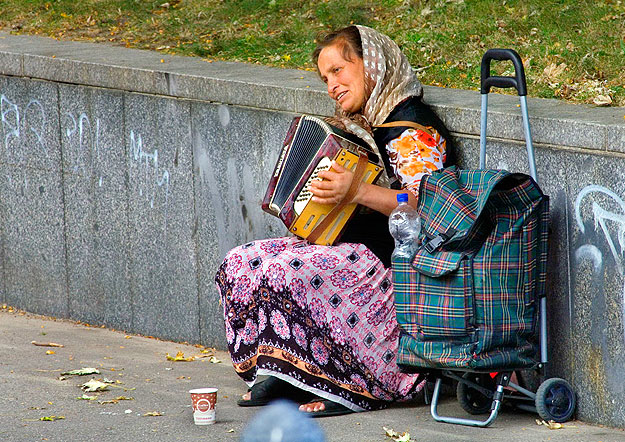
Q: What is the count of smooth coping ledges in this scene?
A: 1